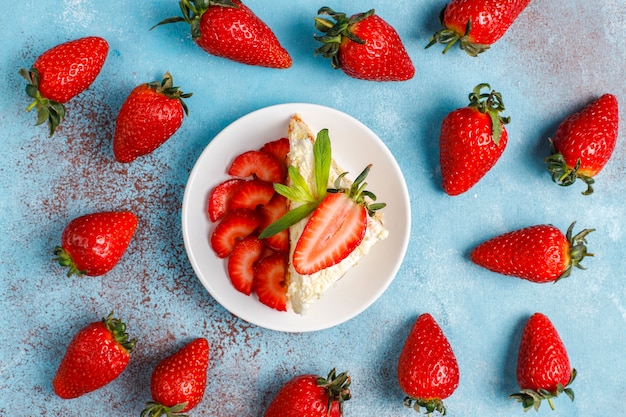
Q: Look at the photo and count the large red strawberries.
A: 14